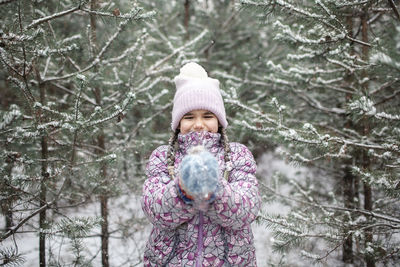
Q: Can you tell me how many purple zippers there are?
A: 1